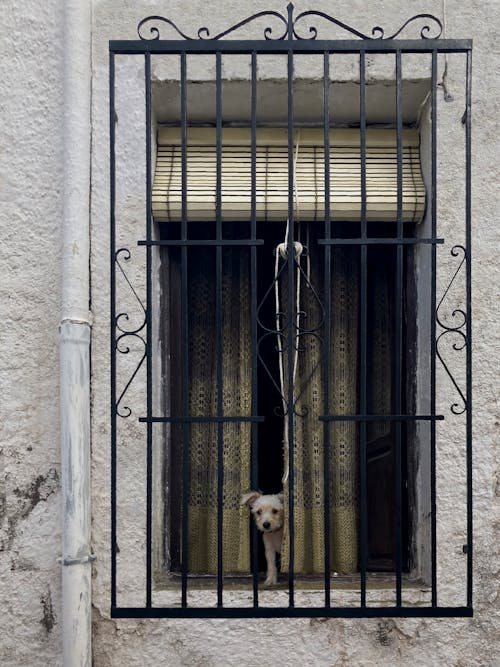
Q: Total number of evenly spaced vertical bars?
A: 11